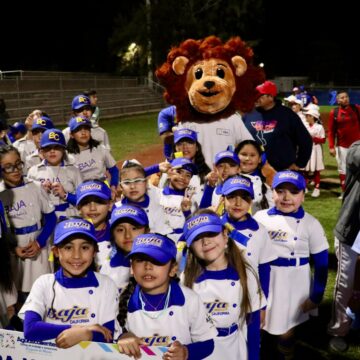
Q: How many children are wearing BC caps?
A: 4